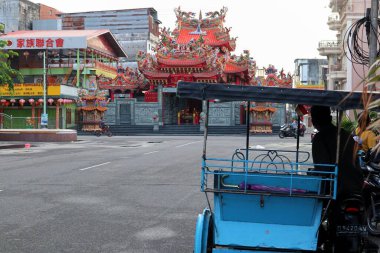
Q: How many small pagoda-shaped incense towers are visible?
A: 2